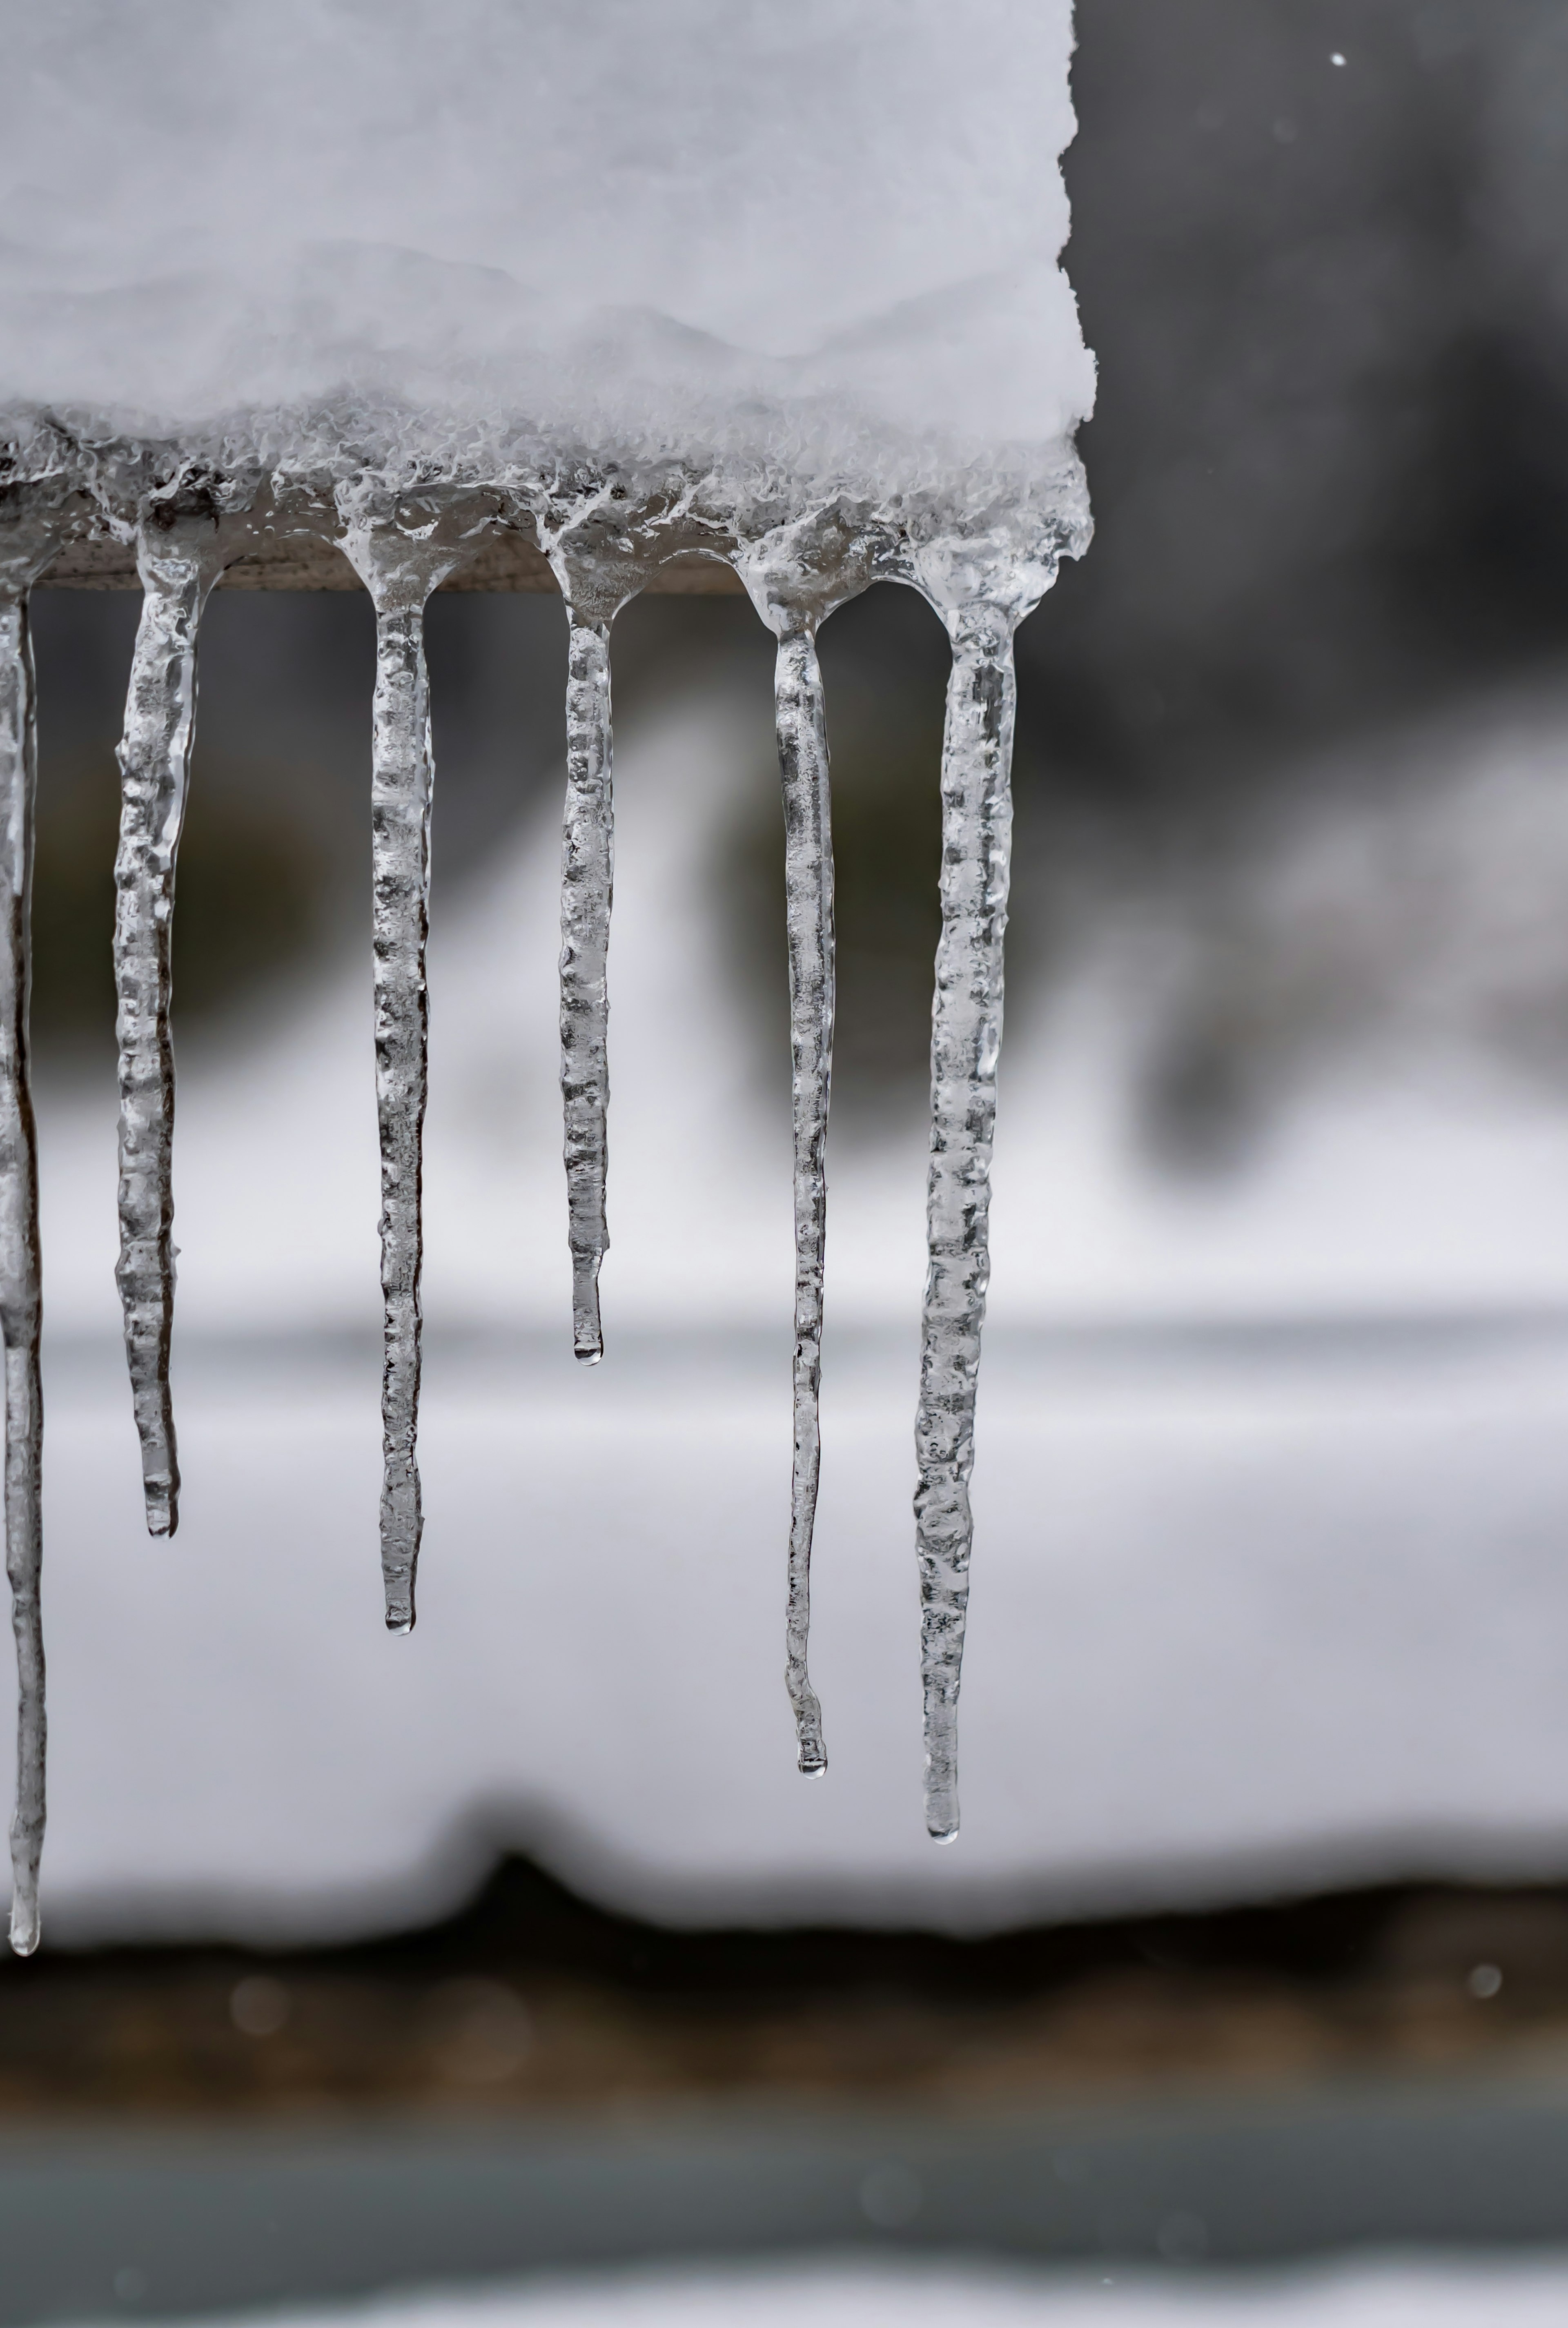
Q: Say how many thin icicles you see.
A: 6